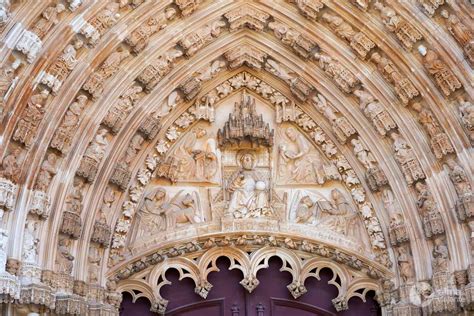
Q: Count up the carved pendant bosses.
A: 5